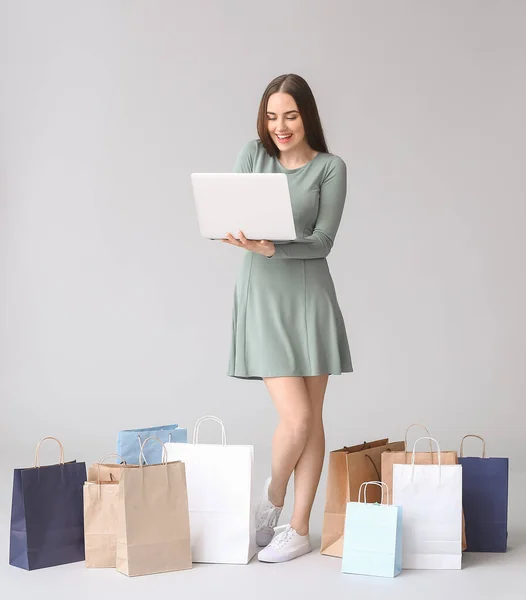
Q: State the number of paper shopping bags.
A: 11